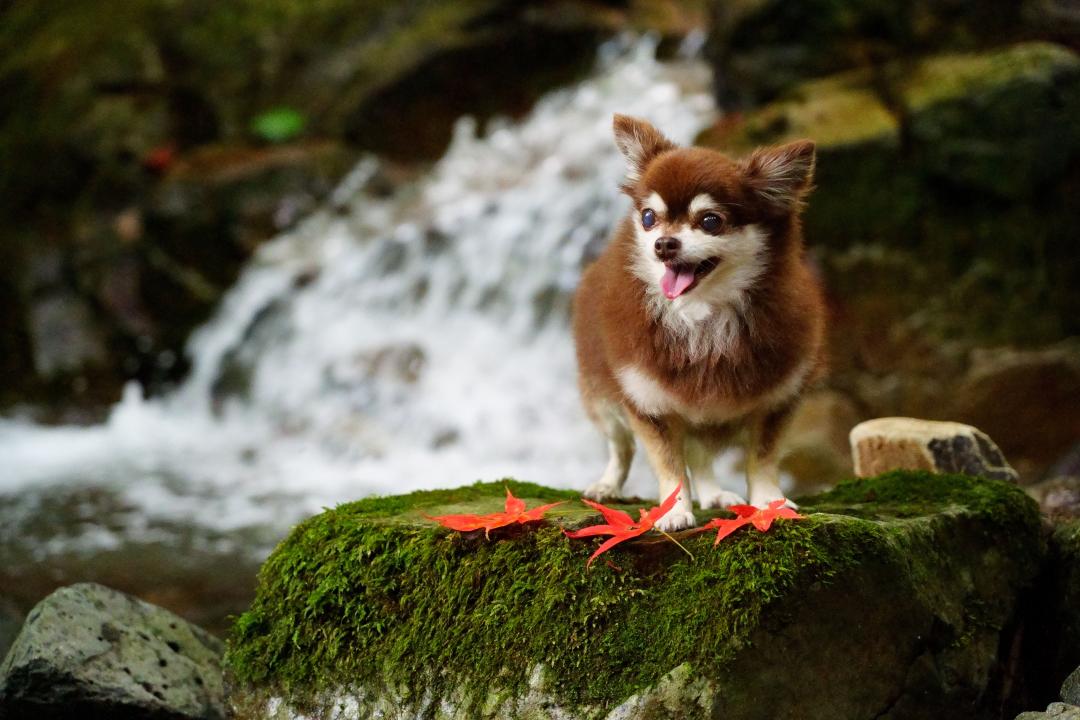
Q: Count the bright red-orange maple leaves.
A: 3